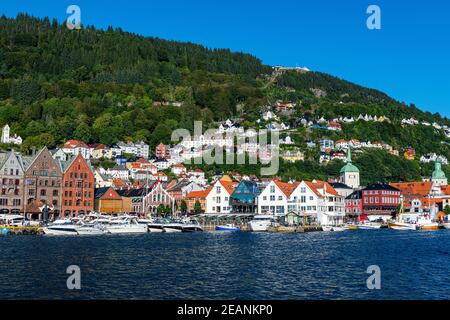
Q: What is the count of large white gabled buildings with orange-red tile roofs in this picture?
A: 3